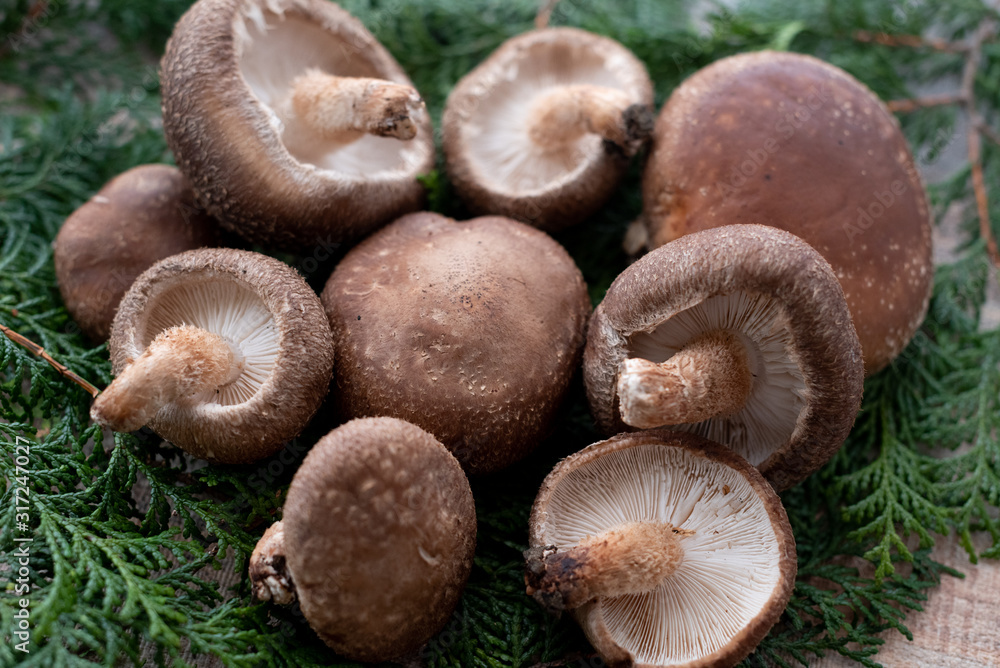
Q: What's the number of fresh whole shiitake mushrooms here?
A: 9